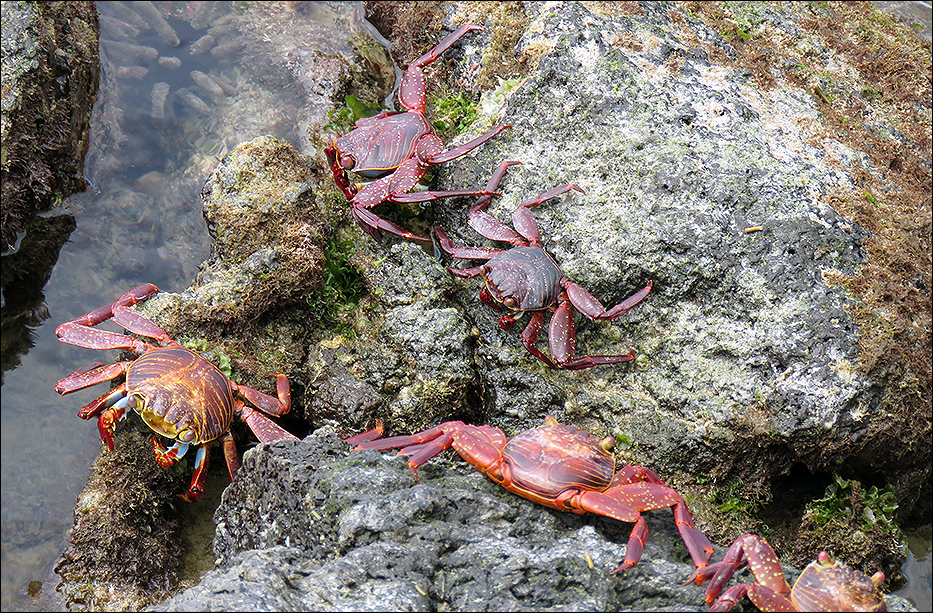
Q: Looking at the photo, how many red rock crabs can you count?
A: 5